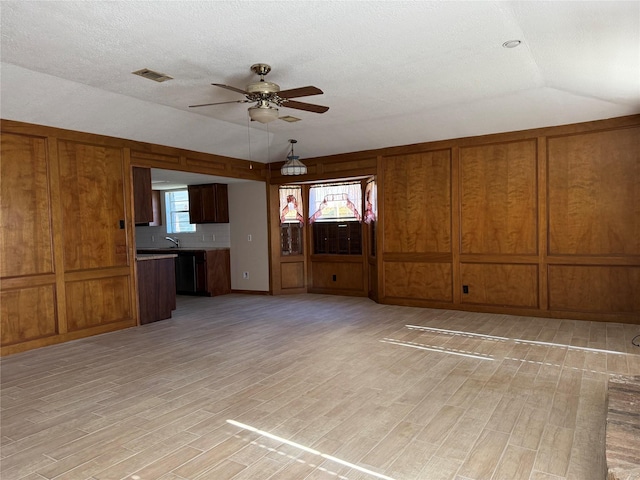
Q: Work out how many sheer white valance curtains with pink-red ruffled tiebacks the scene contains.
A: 3